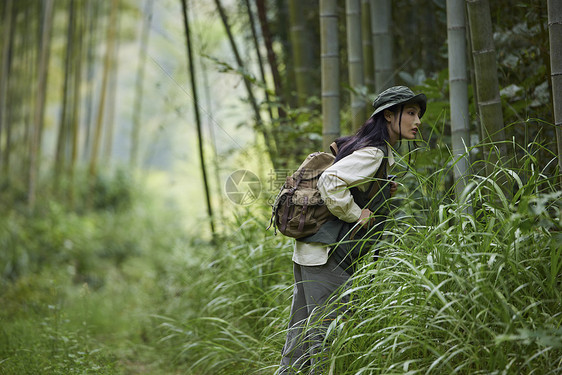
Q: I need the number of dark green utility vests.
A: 1